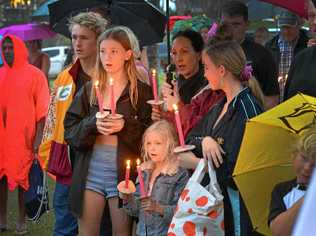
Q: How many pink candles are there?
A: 6